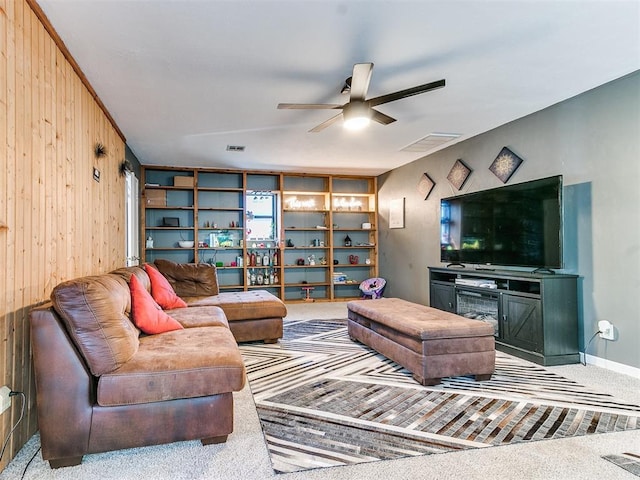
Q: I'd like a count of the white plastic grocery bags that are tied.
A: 0